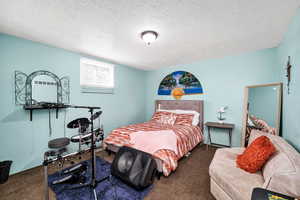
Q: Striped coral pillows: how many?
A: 2